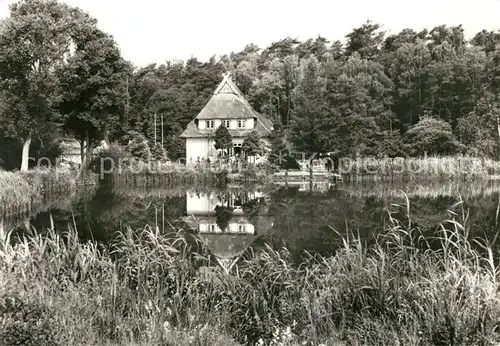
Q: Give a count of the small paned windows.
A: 3